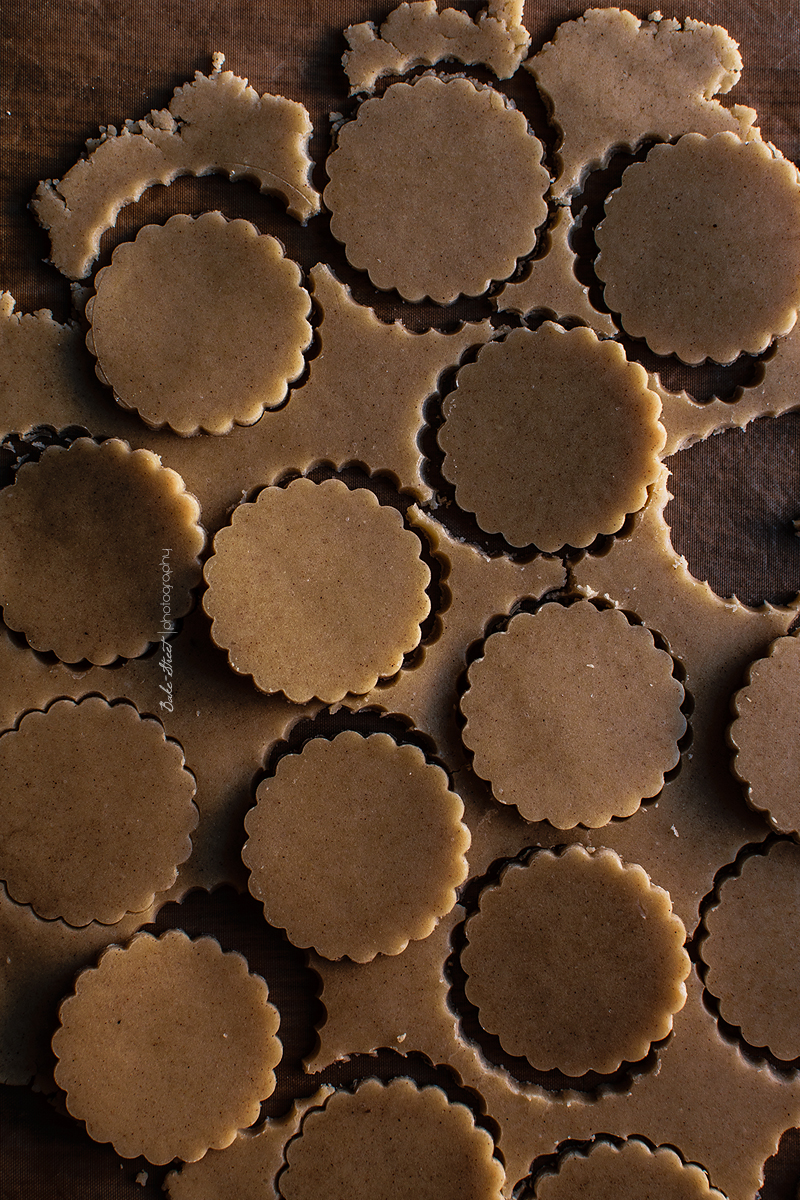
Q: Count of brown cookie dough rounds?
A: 15